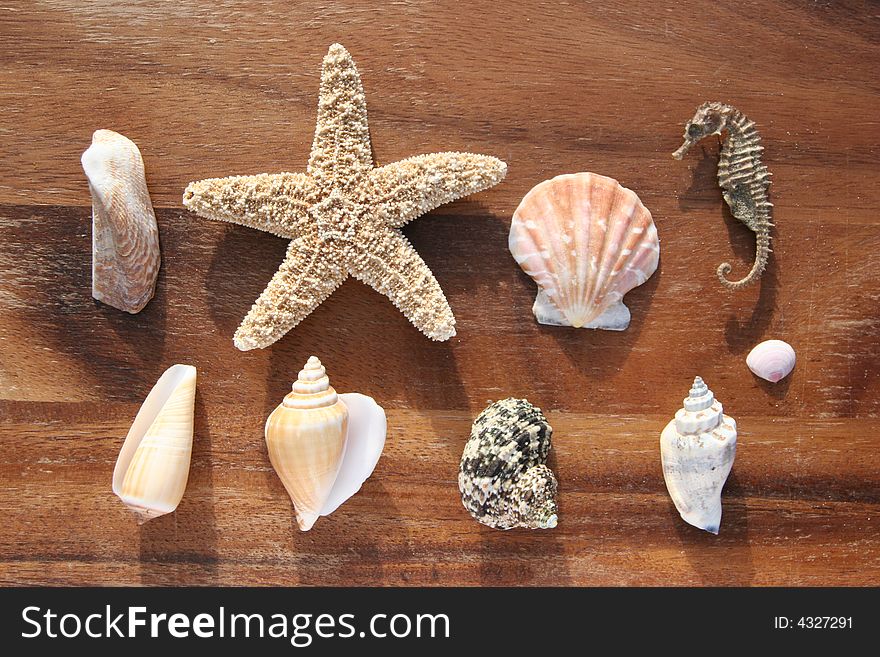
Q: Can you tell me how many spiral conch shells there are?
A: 2